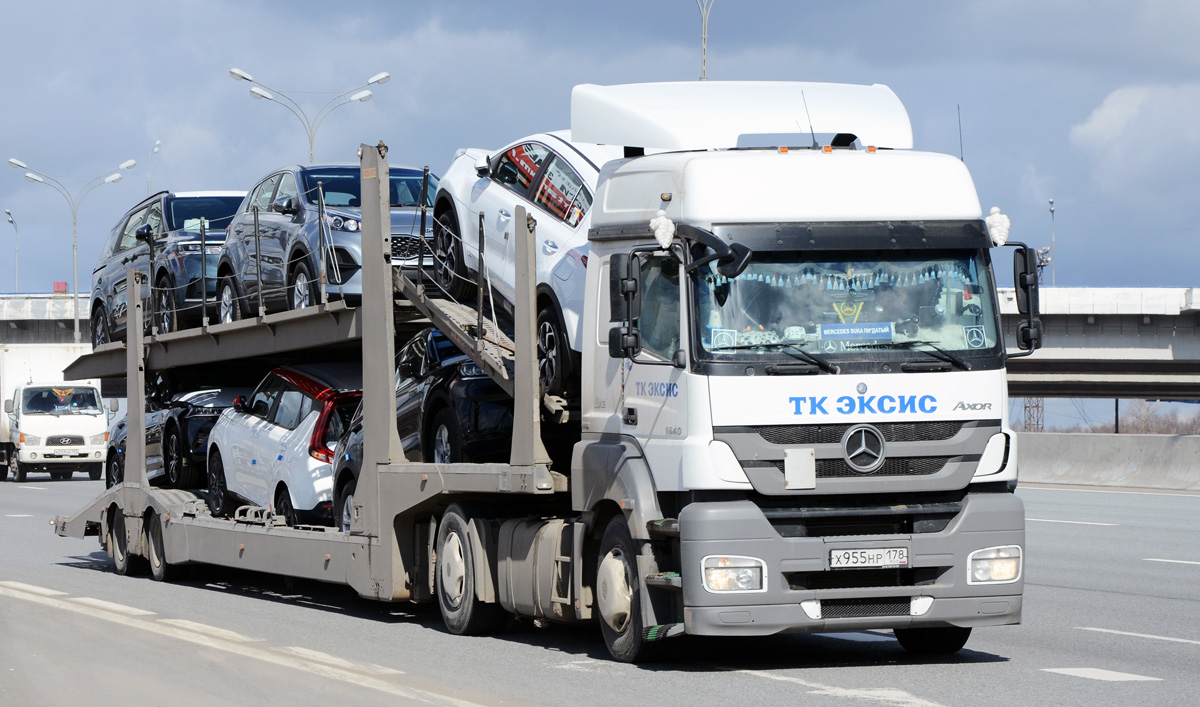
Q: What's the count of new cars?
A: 6